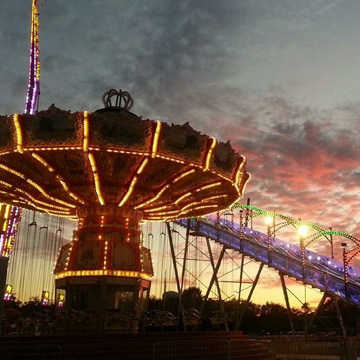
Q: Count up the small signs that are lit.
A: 3